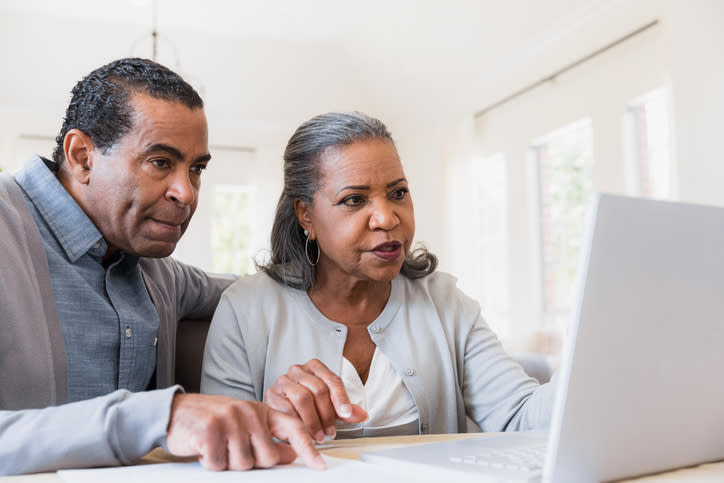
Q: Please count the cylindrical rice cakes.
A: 0